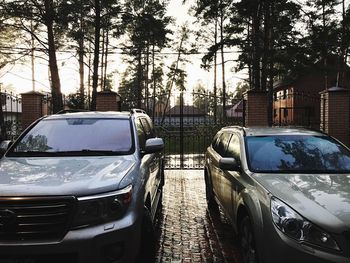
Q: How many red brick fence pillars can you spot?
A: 4